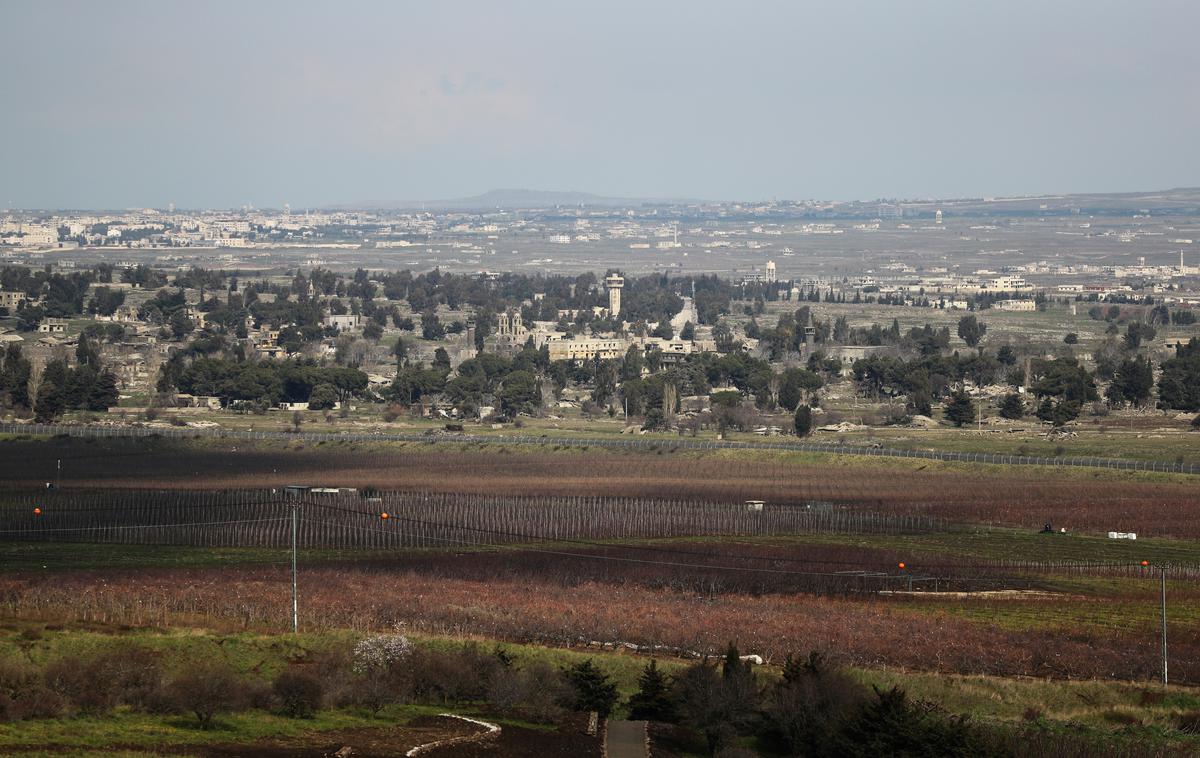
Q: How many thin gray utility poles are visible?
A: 2